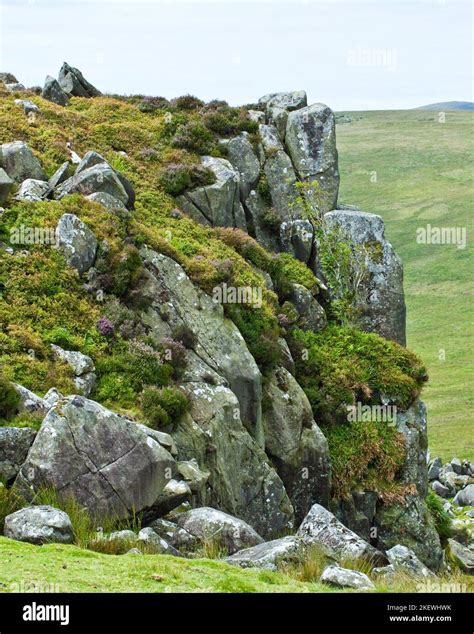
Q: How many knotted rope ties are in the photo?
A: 0